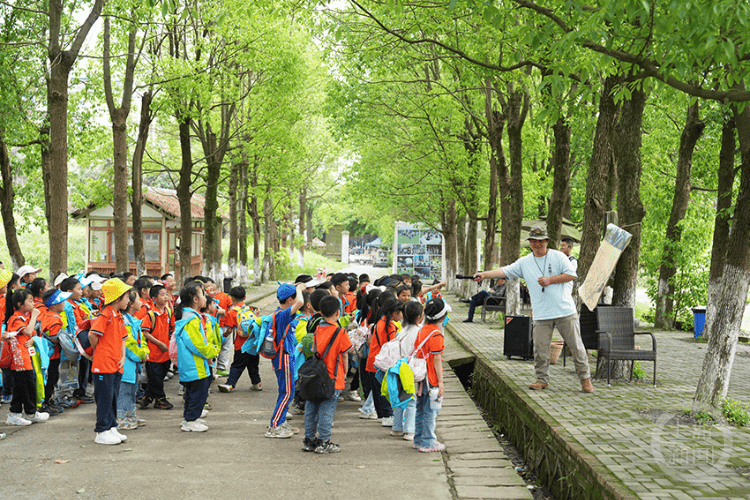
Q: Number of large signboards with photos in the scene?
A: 1